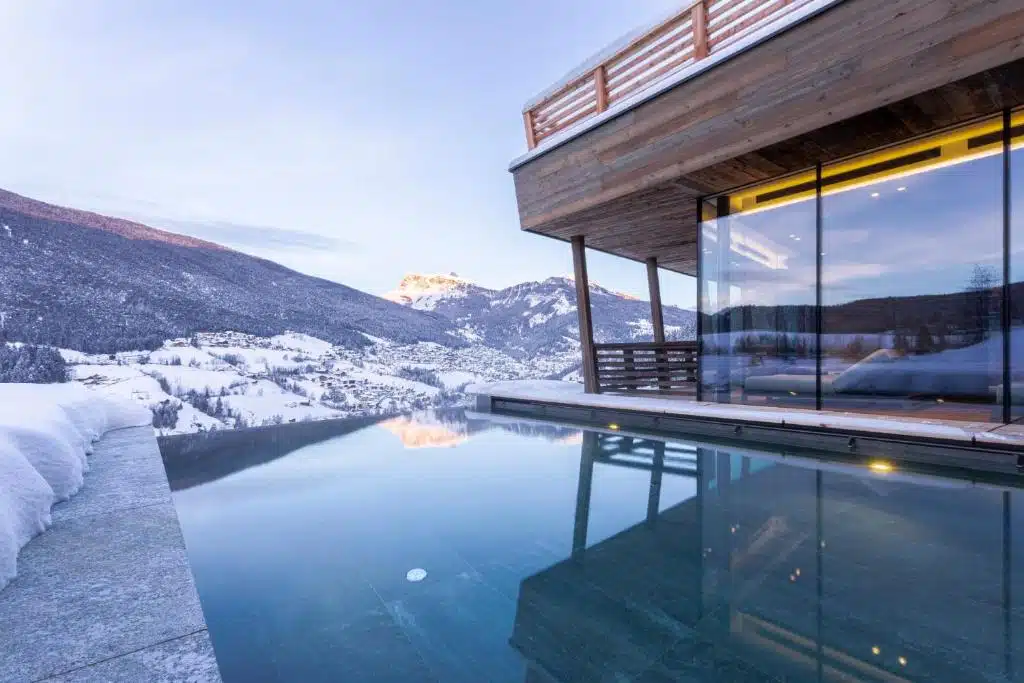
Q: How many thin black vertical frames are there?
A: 3